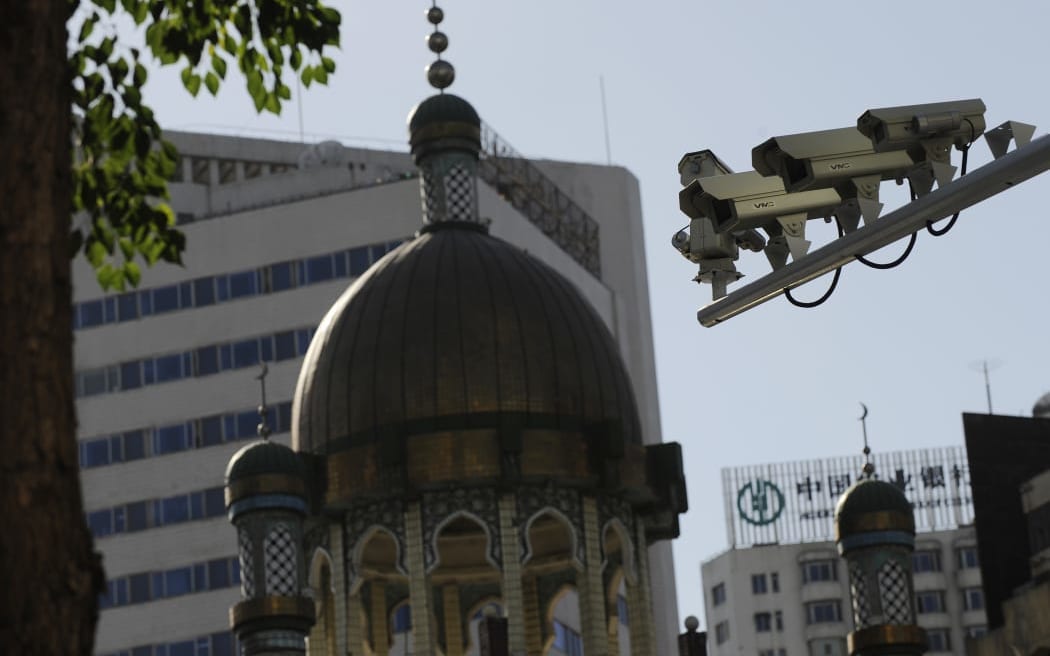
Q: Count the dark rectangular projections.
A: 5